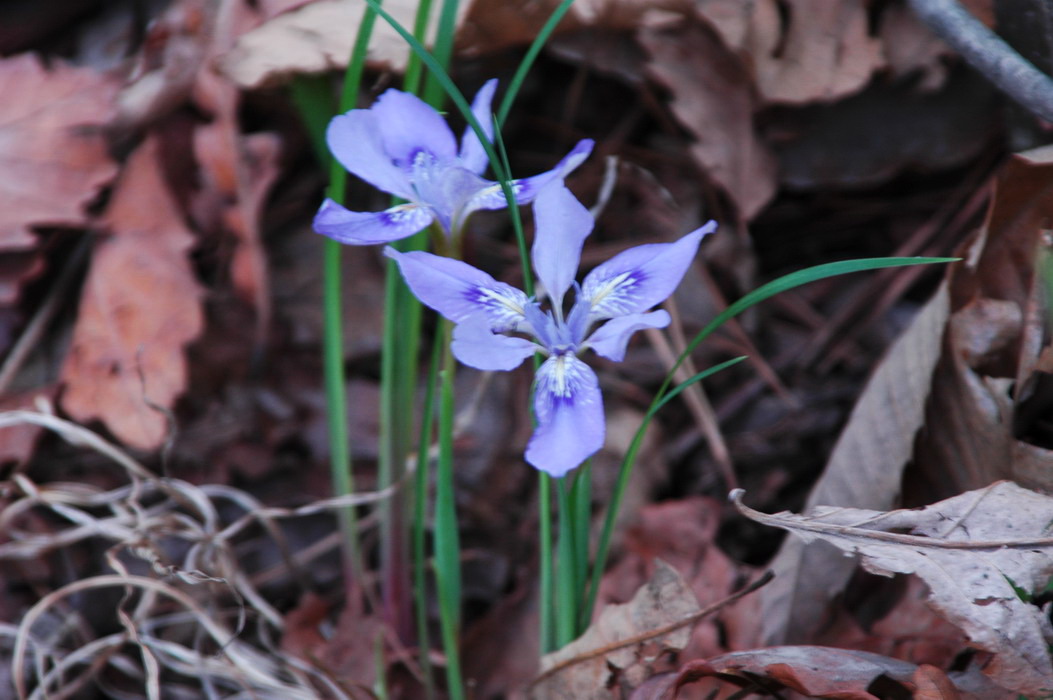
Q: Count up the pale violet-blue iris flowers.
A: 2